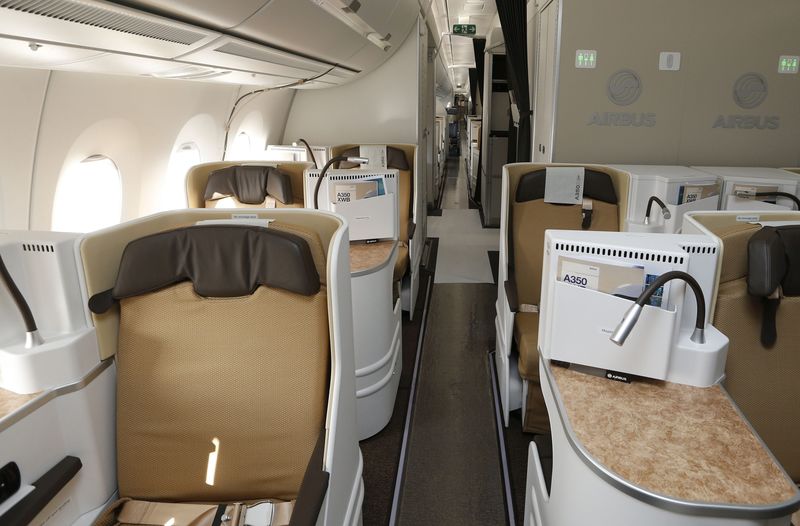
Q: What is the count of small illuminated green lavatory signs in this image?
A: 2